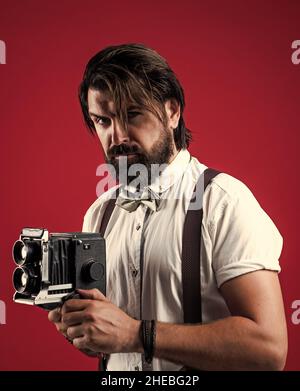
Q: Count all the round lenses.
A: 2